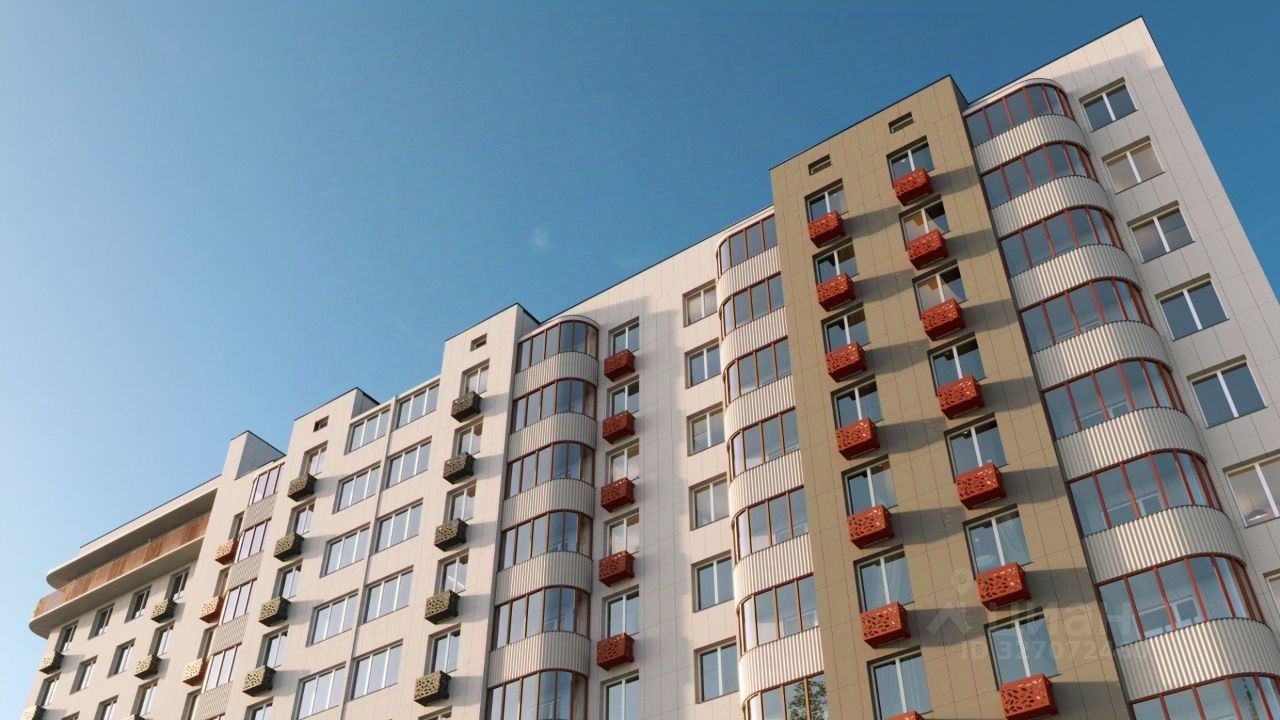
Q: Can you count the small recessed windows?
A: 4